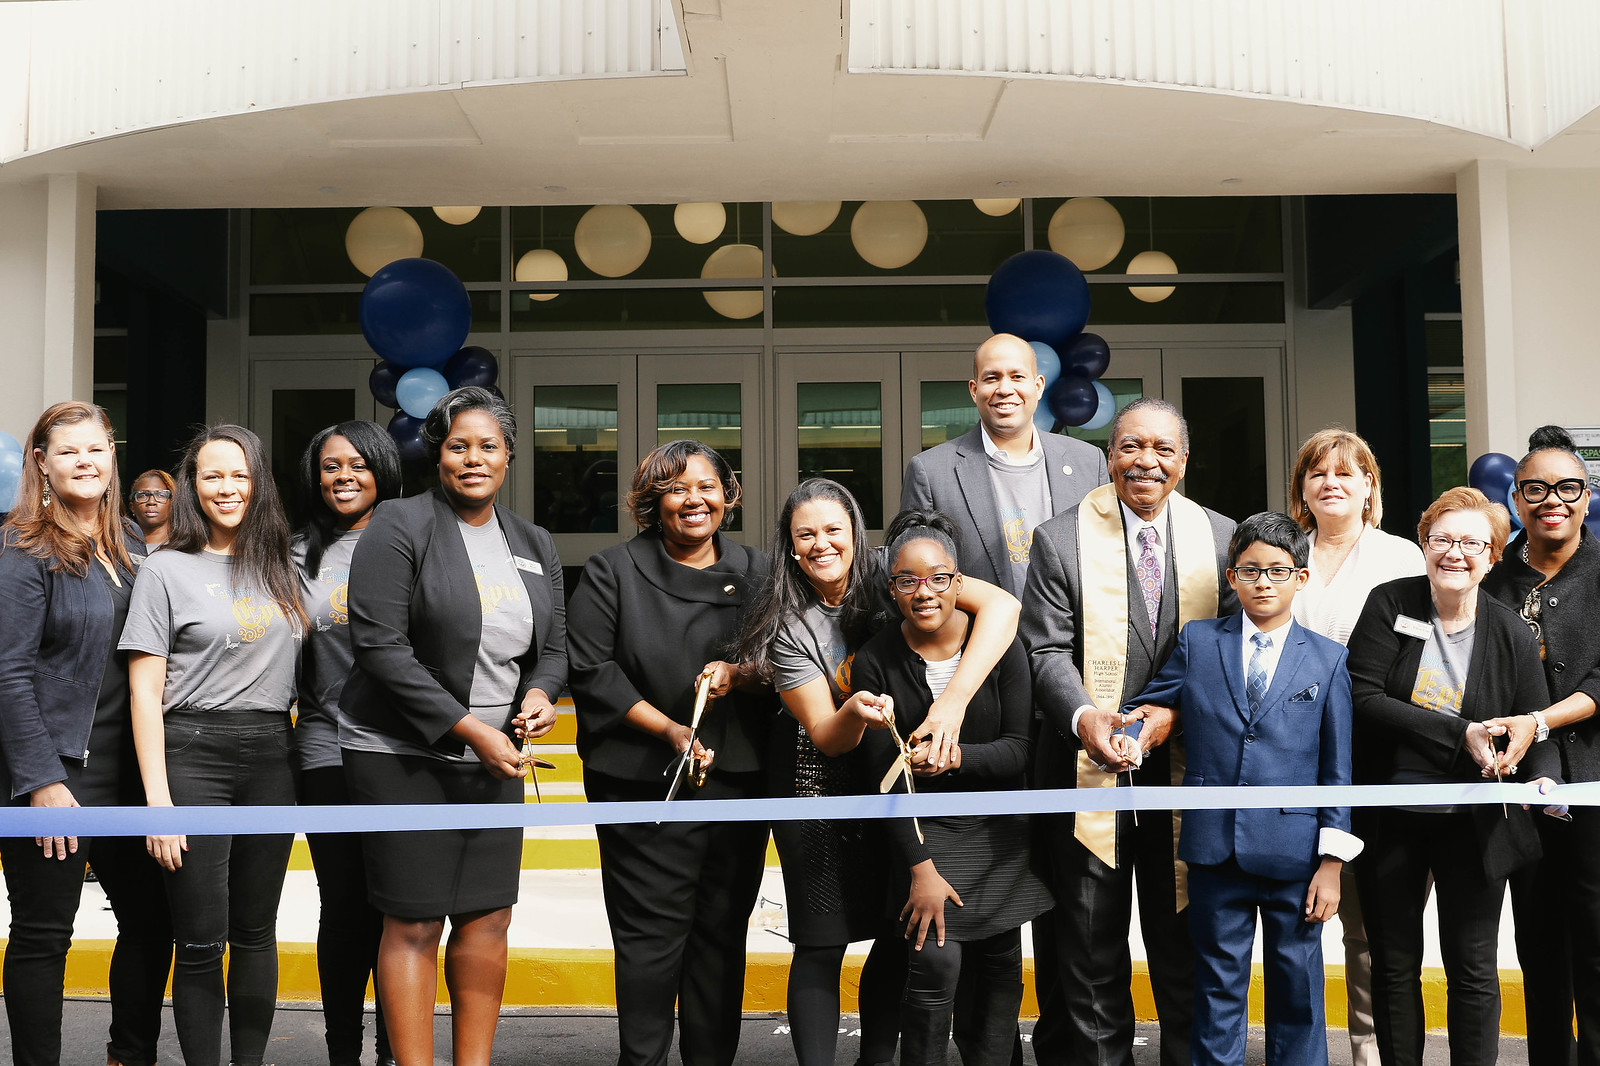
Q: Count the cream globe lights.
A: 11